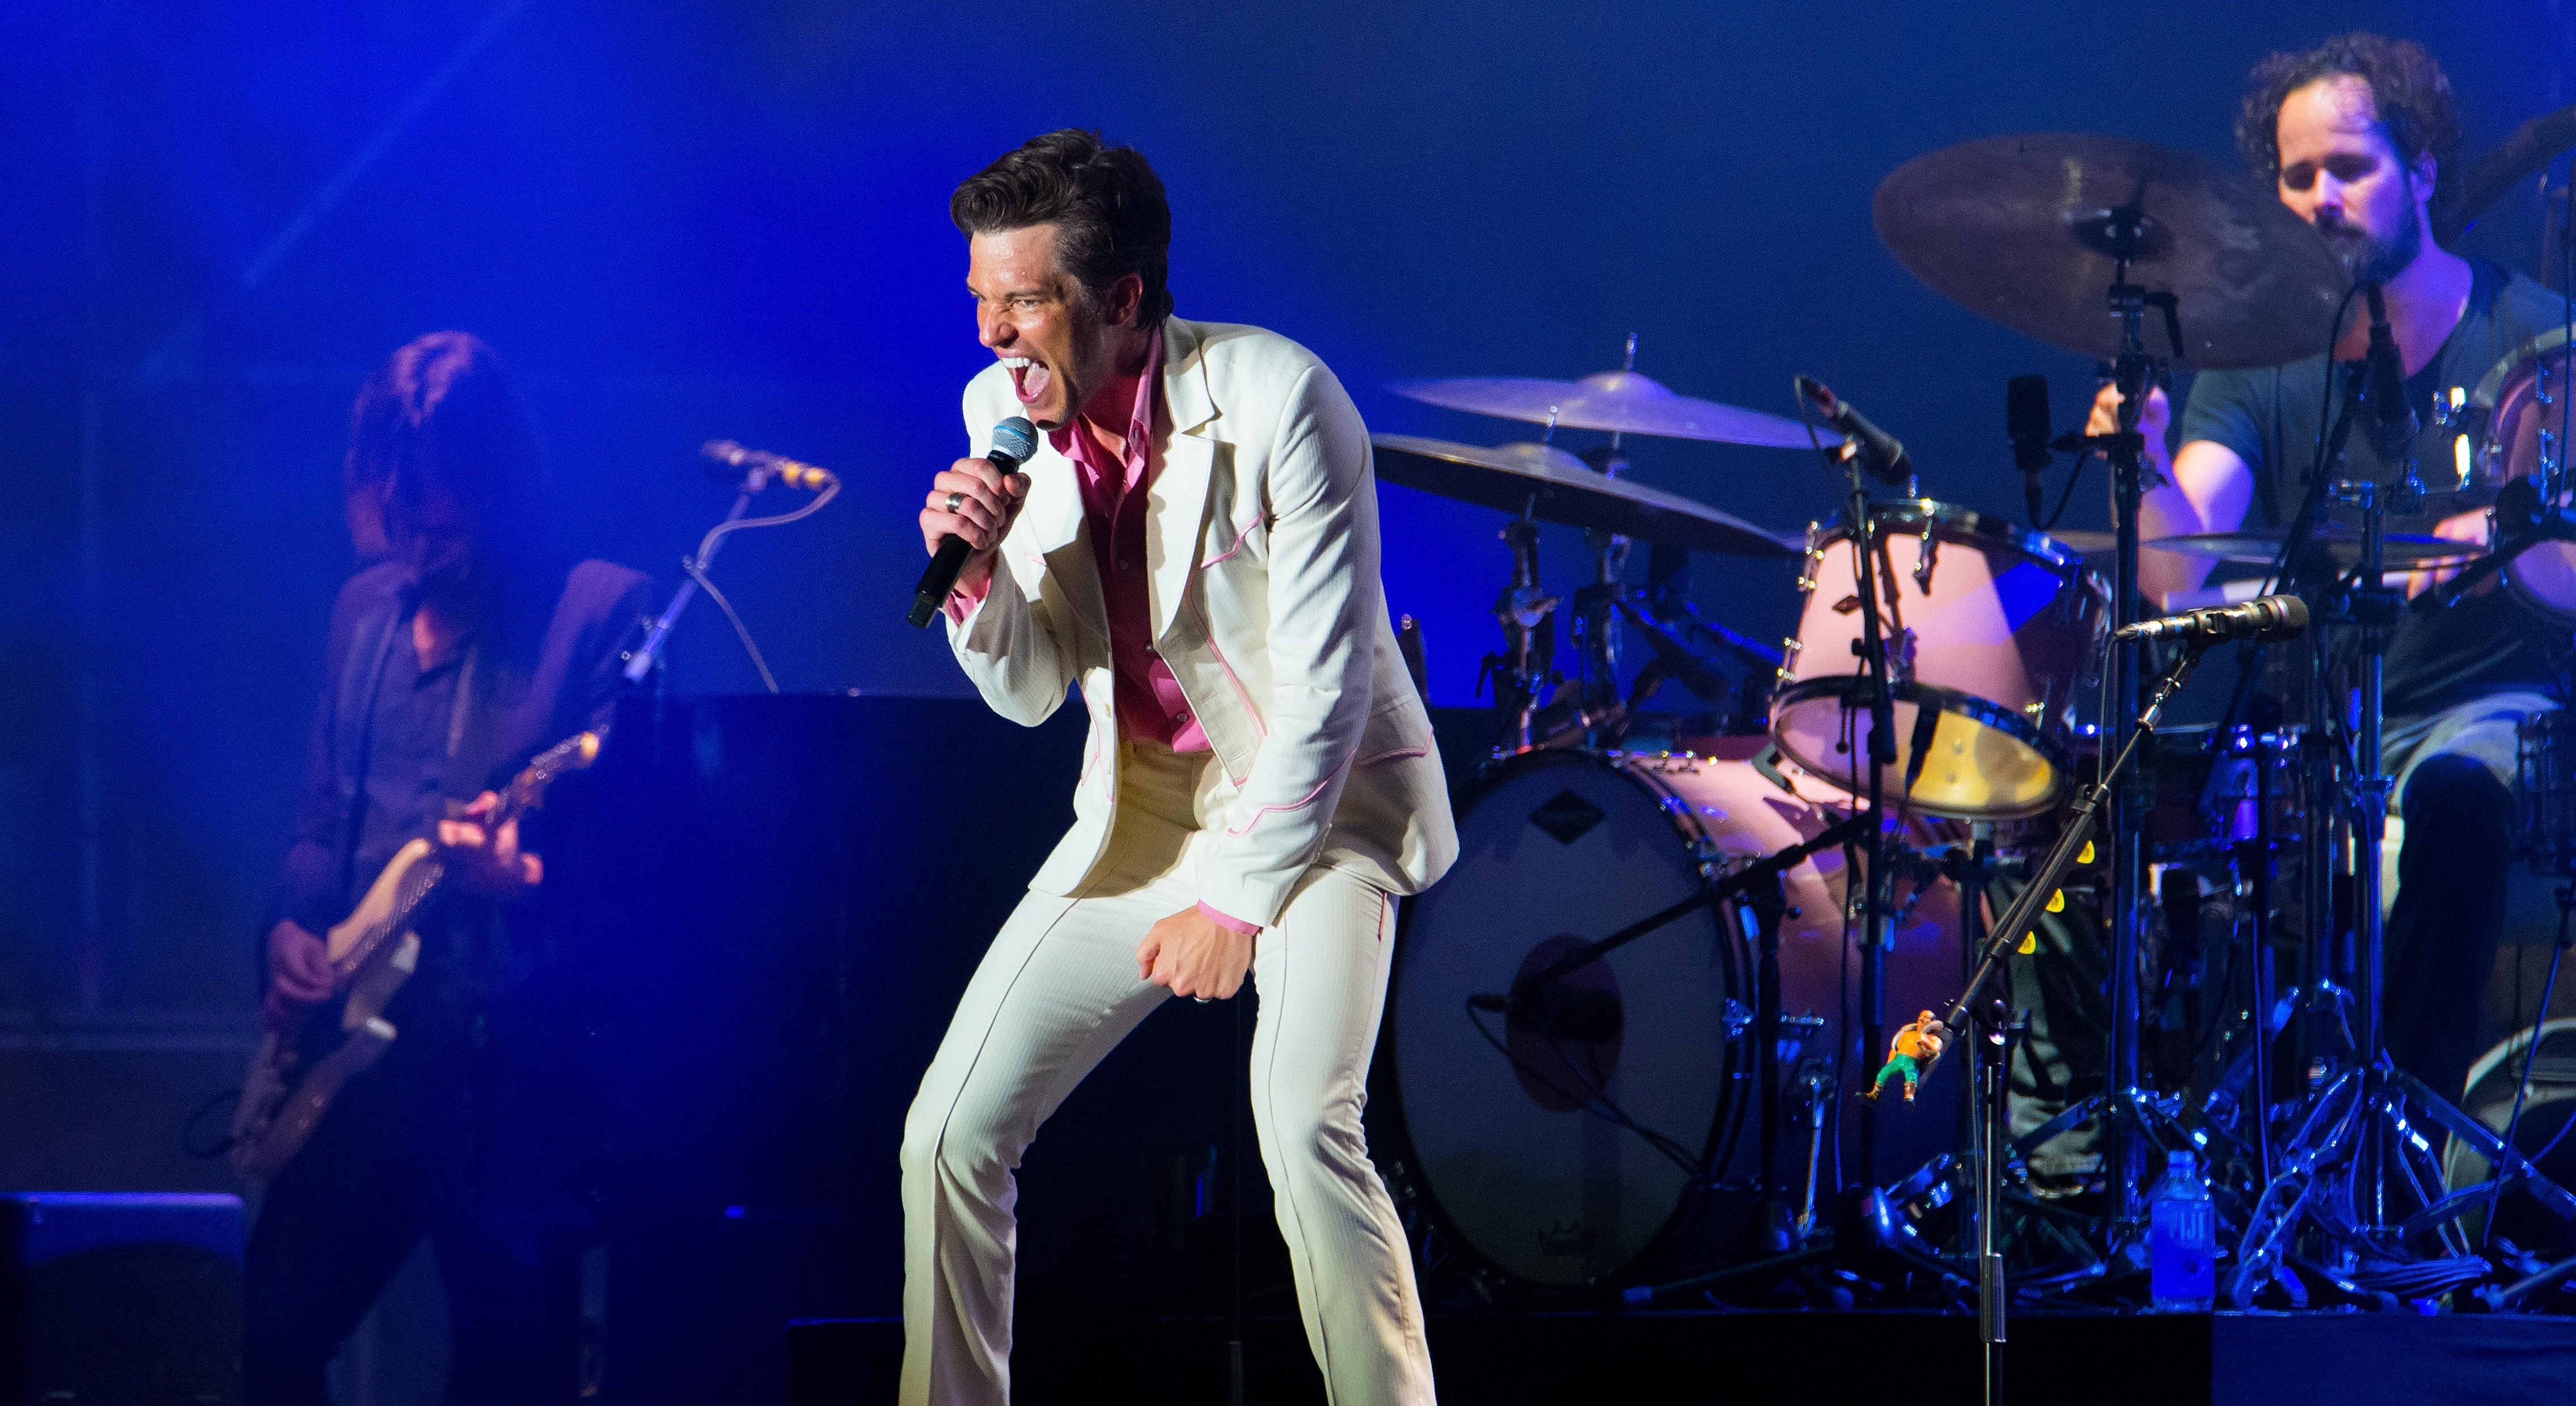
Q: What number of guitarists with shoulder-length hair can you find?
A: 1